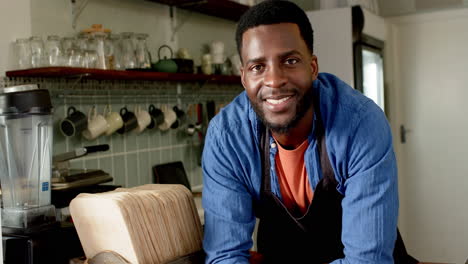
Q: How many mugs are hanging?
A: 8